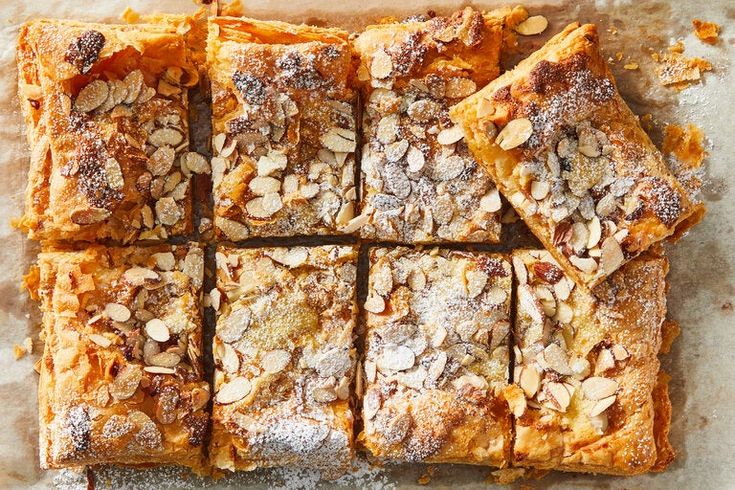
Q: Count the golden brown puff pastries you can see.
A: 8